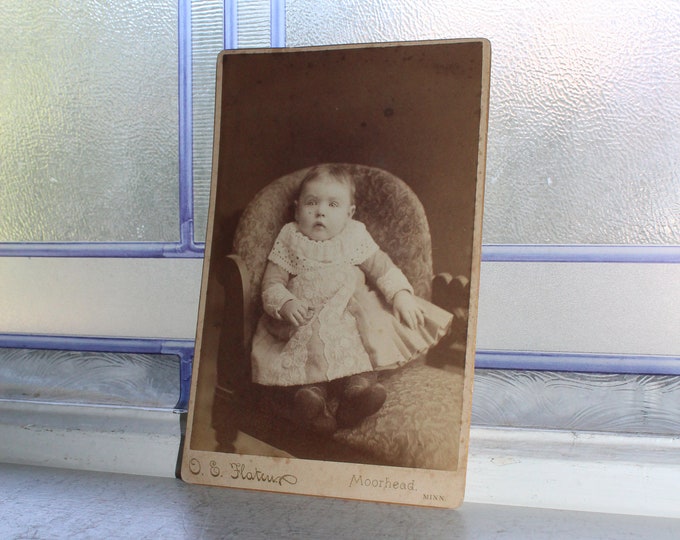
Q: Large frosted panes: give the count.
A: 2